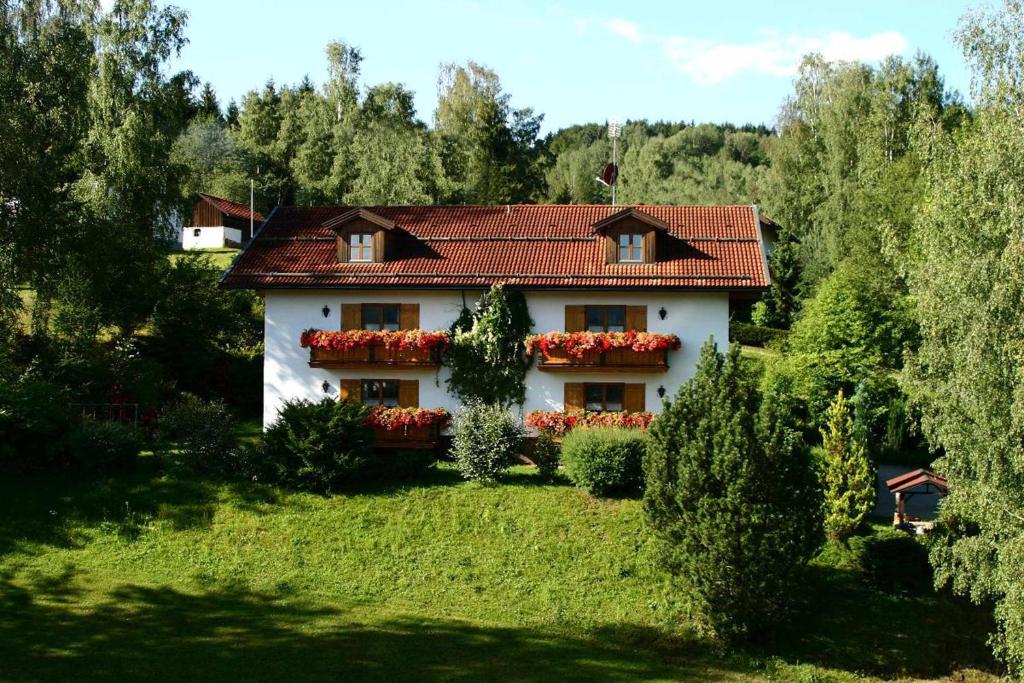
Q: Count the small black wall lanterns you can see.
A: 4